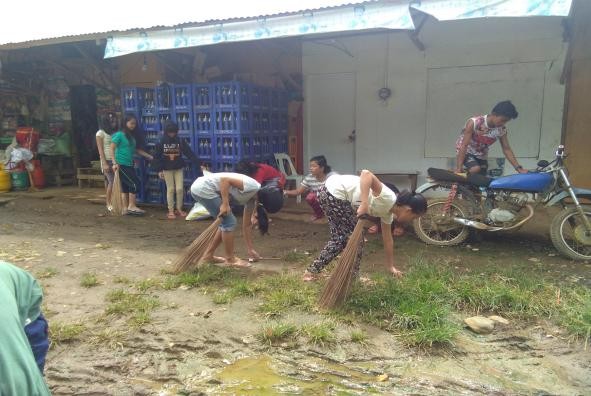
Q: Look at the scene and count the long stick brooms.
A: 3